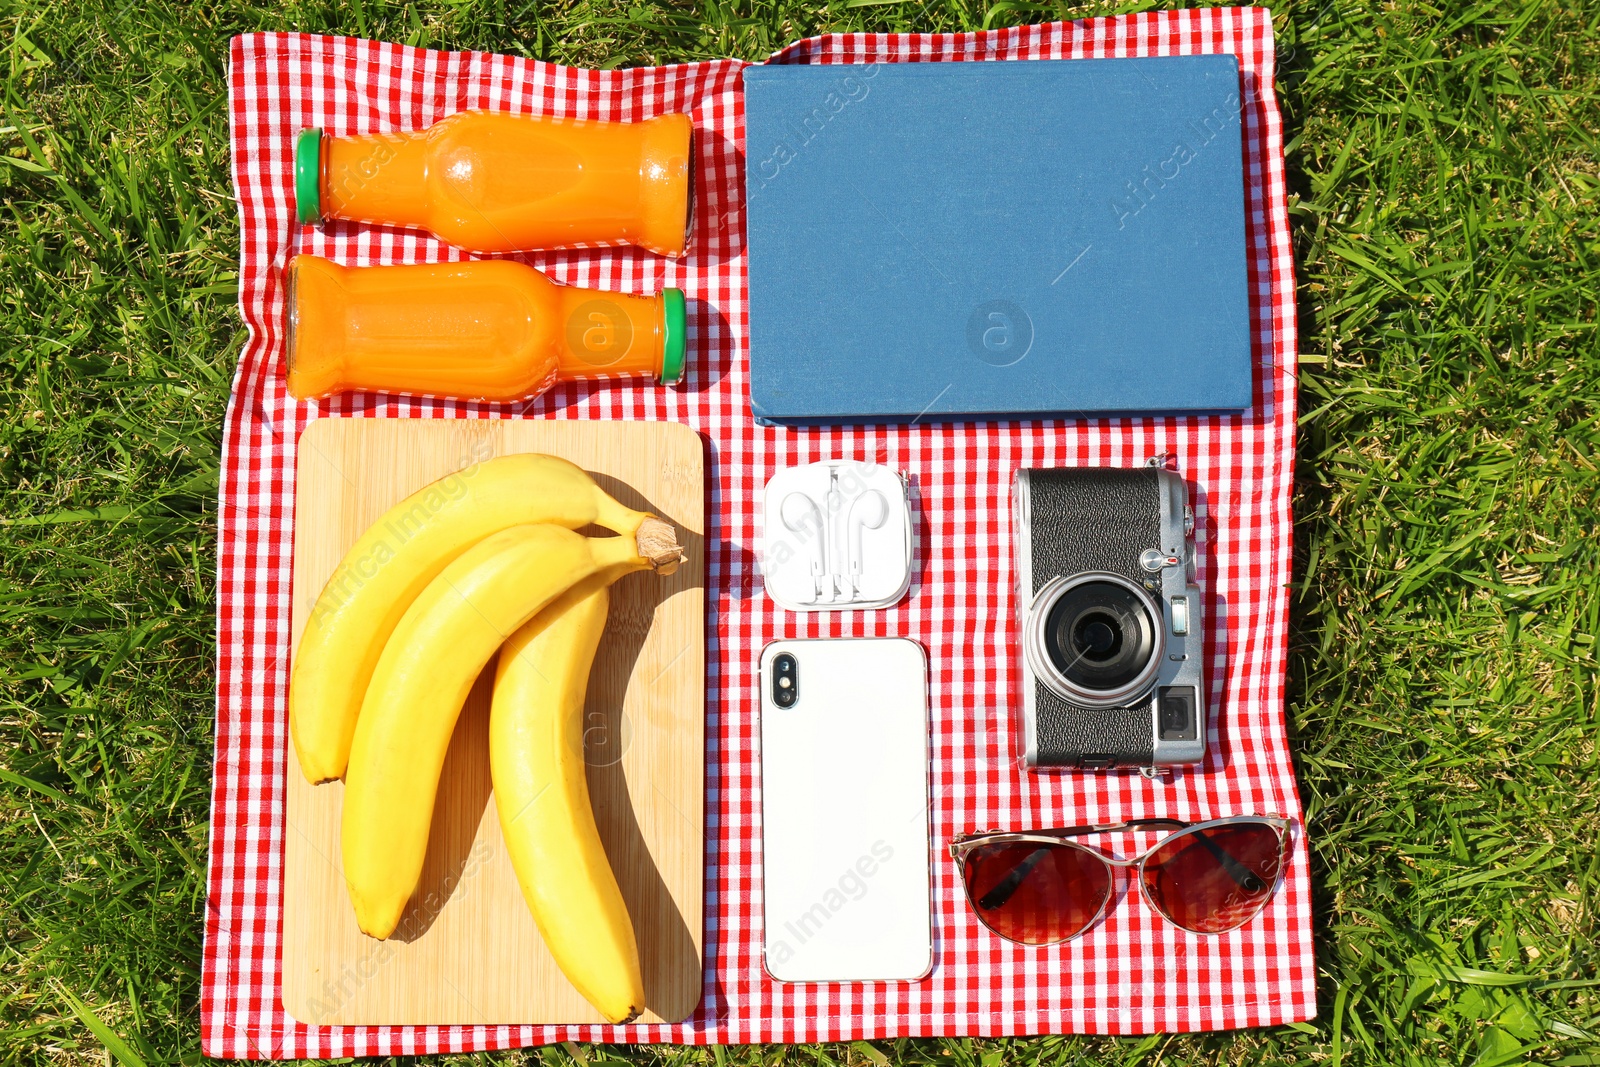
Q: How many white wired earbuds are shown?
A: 2